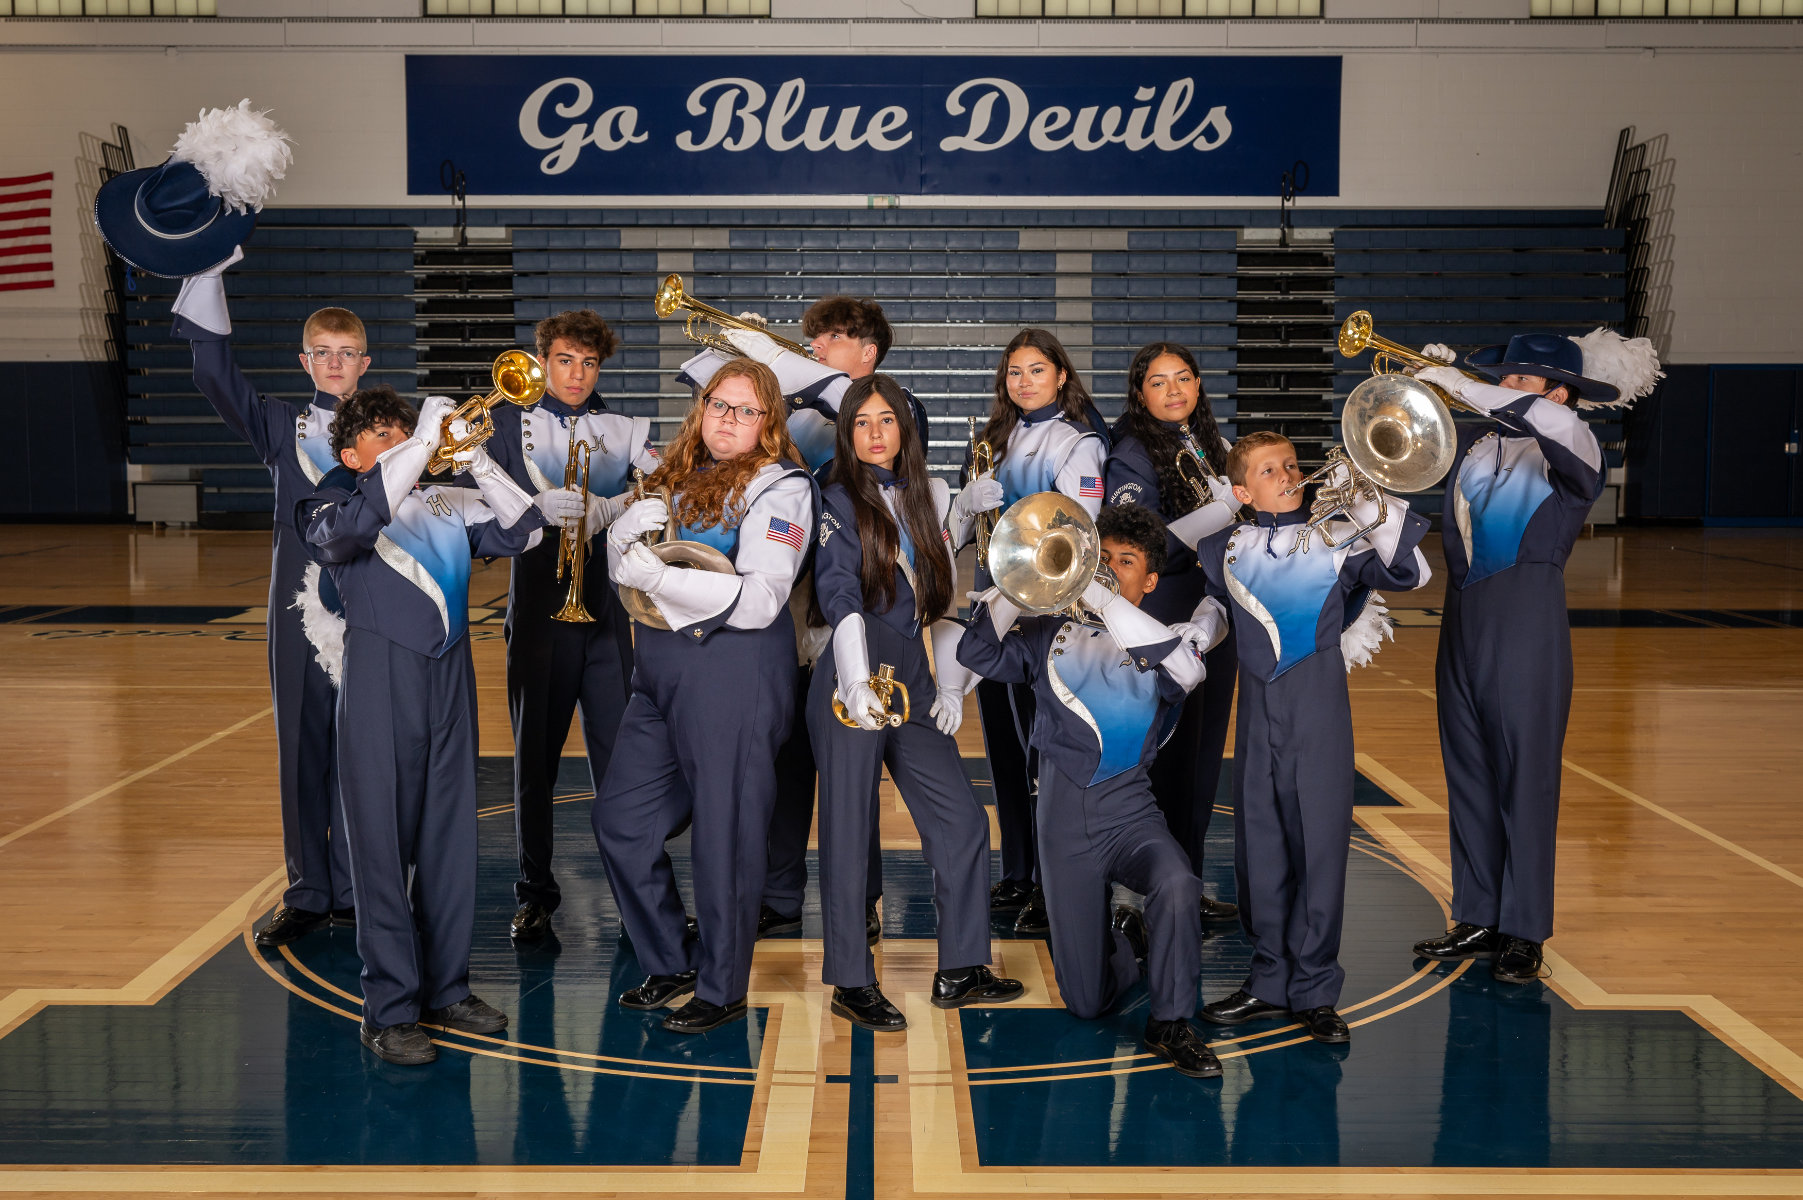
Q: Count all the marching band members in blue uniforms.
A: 11